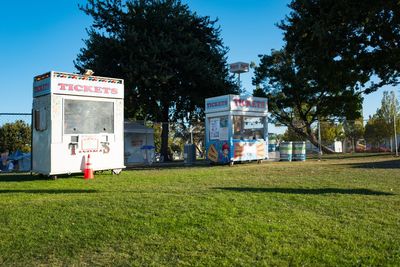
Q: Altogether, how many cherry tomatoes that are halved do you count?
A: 0